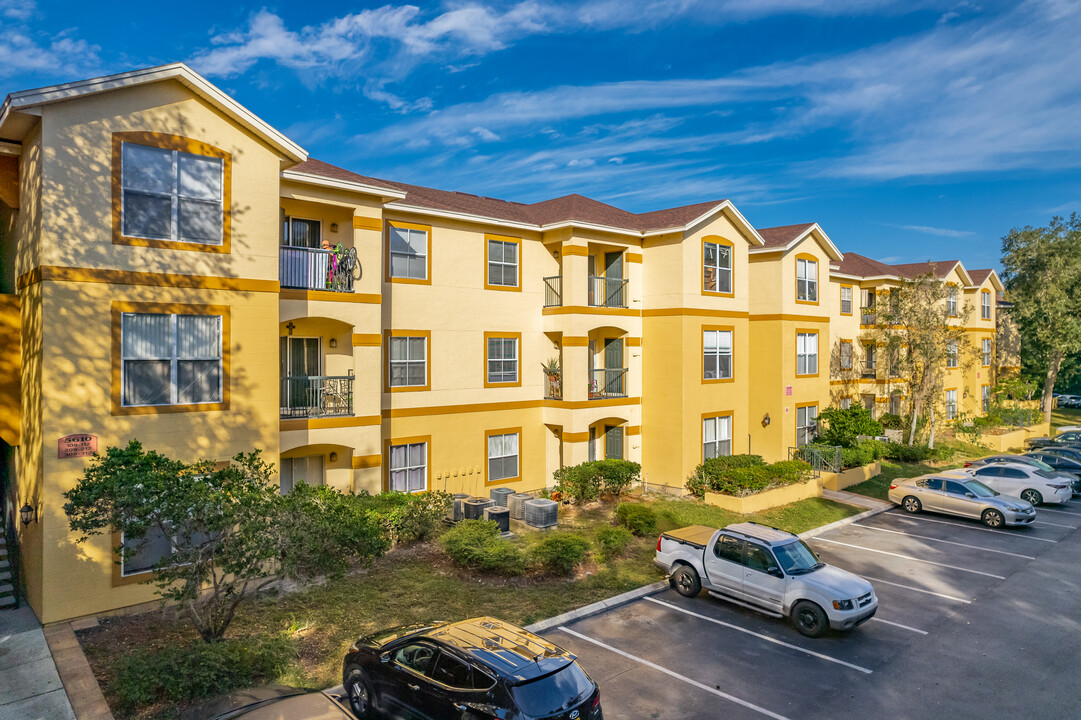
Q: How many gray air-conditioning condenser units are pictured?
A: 6